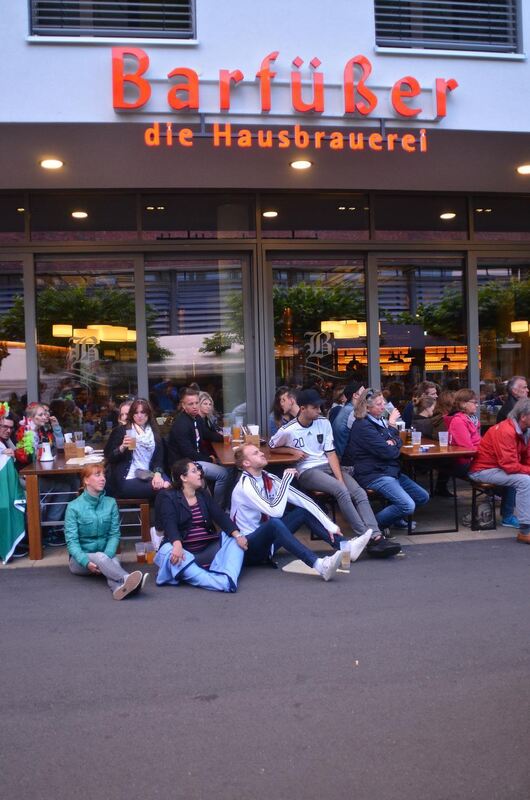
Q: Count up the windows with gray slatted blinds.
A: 2